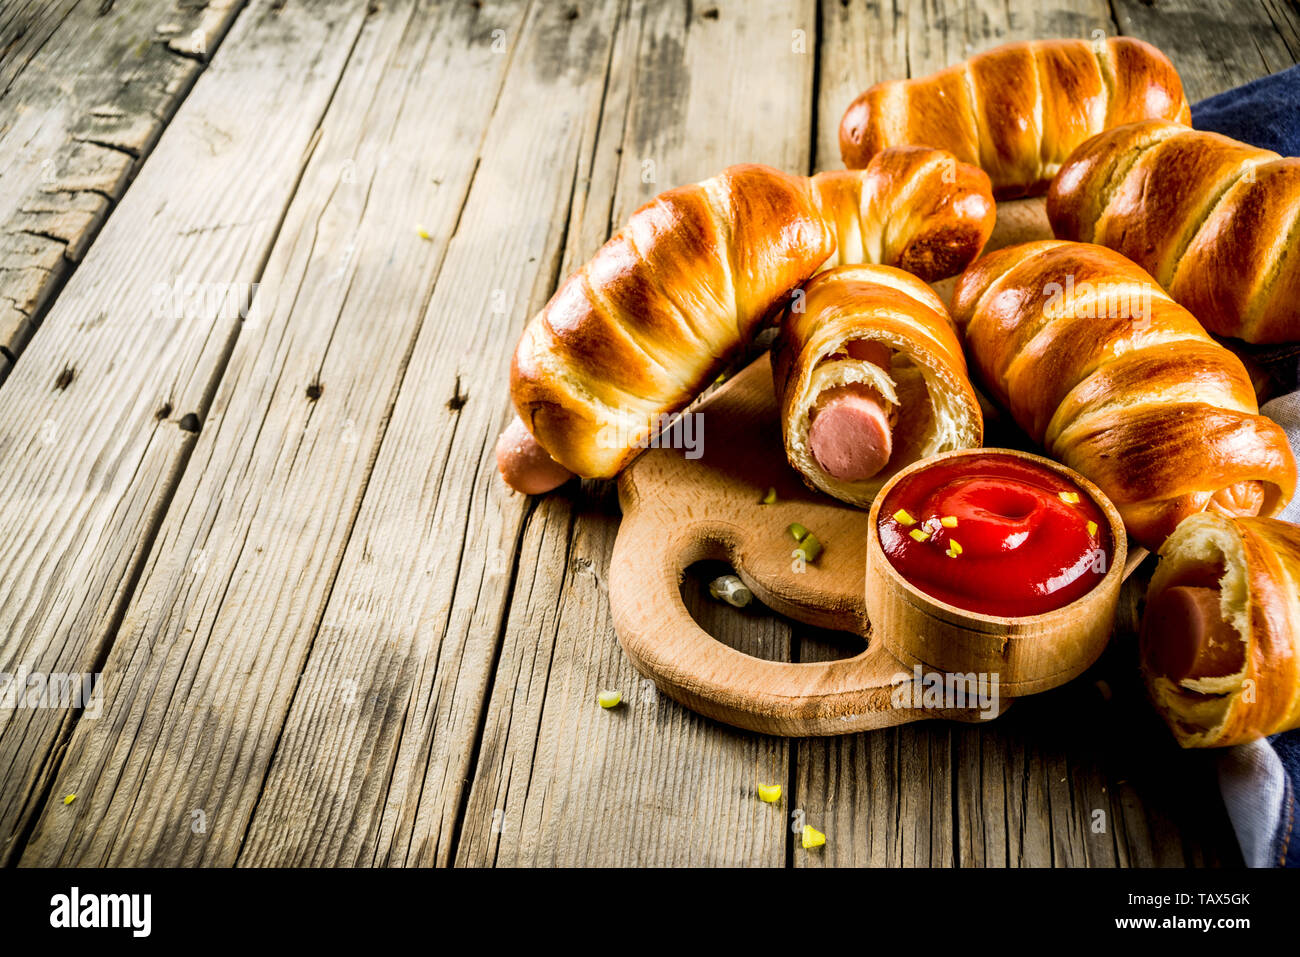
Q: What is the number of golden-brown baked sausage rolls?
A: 7